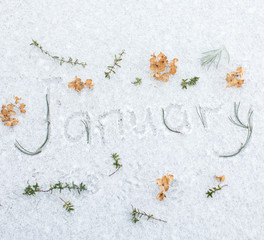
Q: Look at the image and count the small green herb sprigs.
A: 9